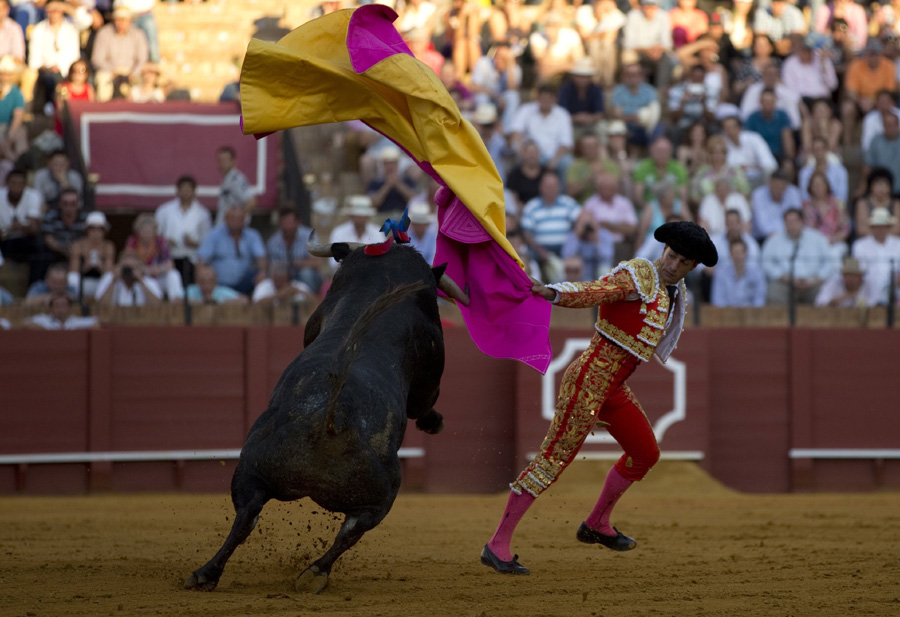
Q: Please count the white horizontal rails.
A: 3